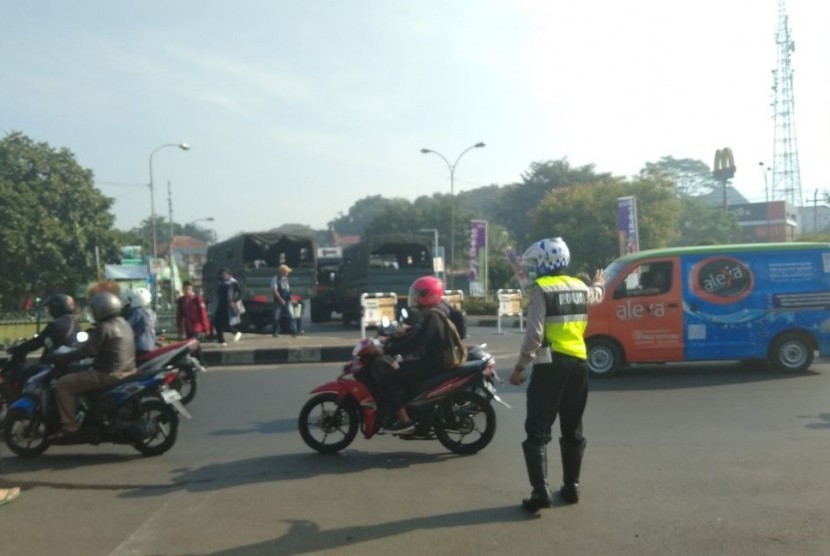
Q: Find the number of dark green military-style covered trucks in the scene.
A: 2